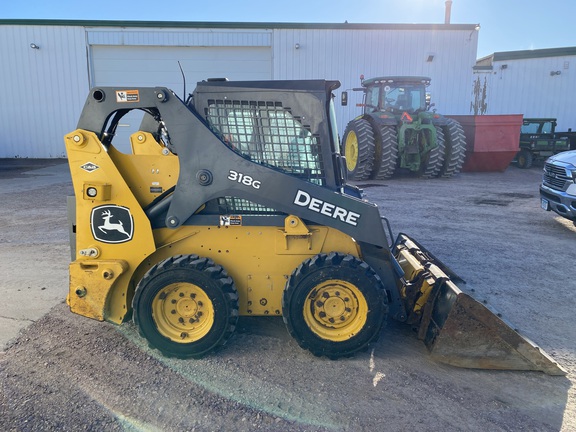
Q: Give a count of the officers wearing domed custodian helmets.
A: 0